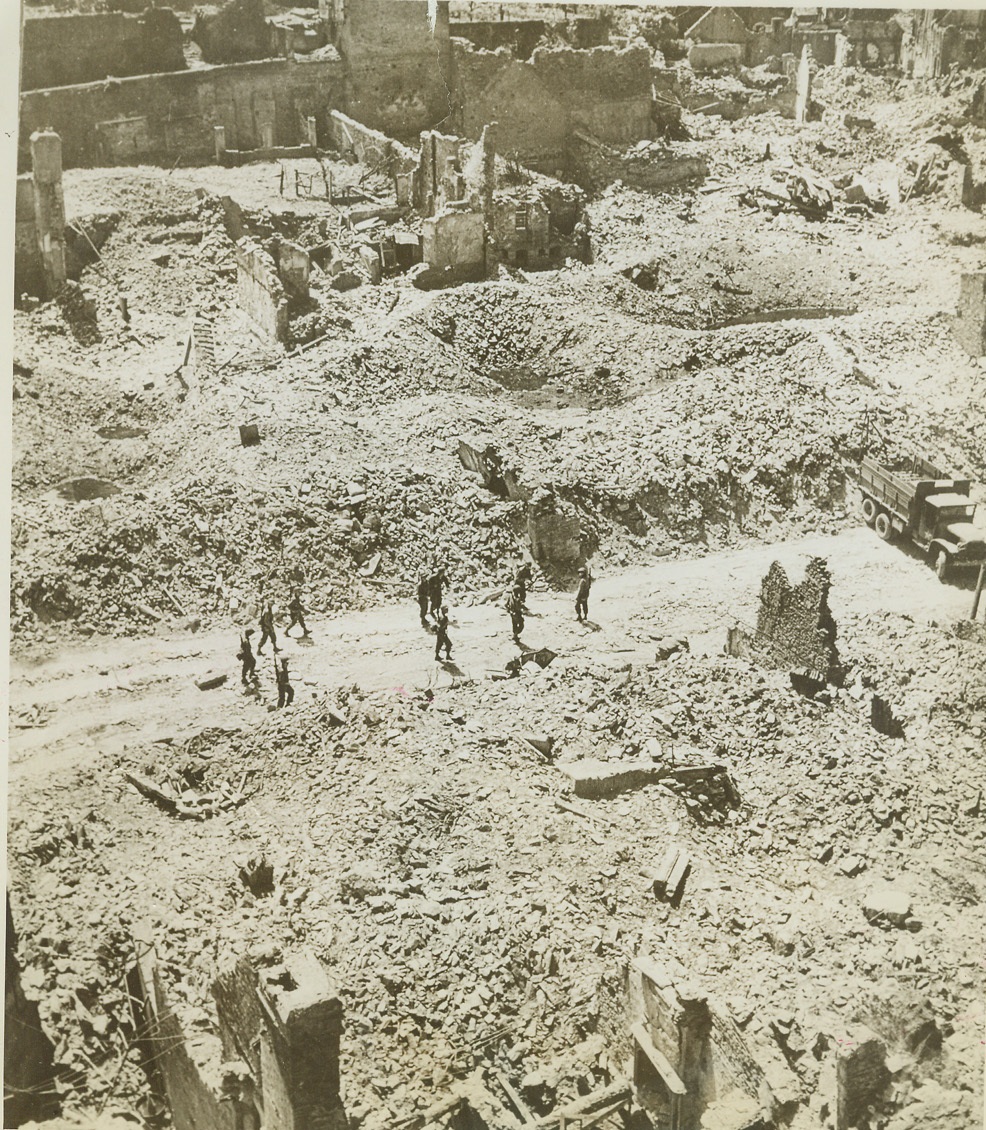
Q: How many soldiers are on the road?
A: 10